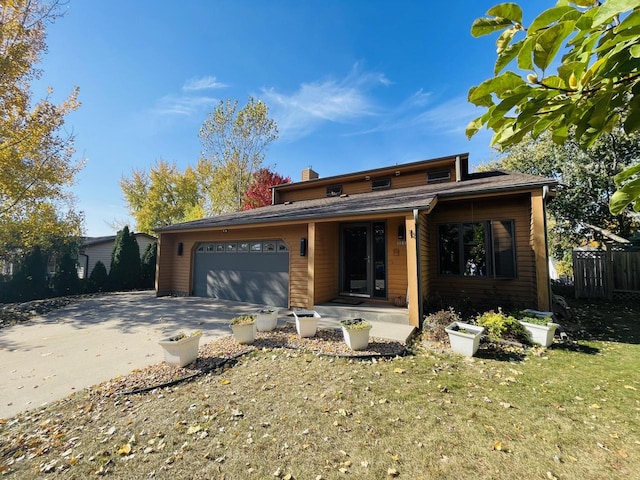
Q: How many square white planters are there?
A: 7